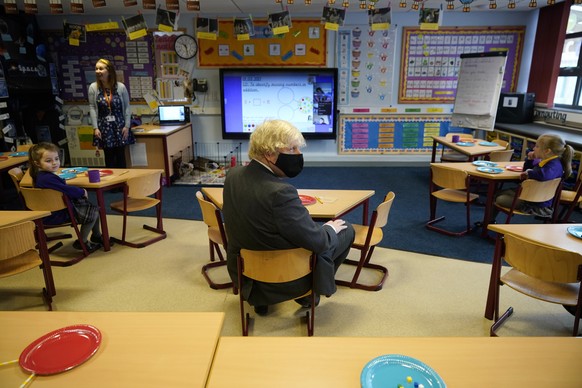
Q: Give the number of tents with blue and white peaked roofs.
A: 0